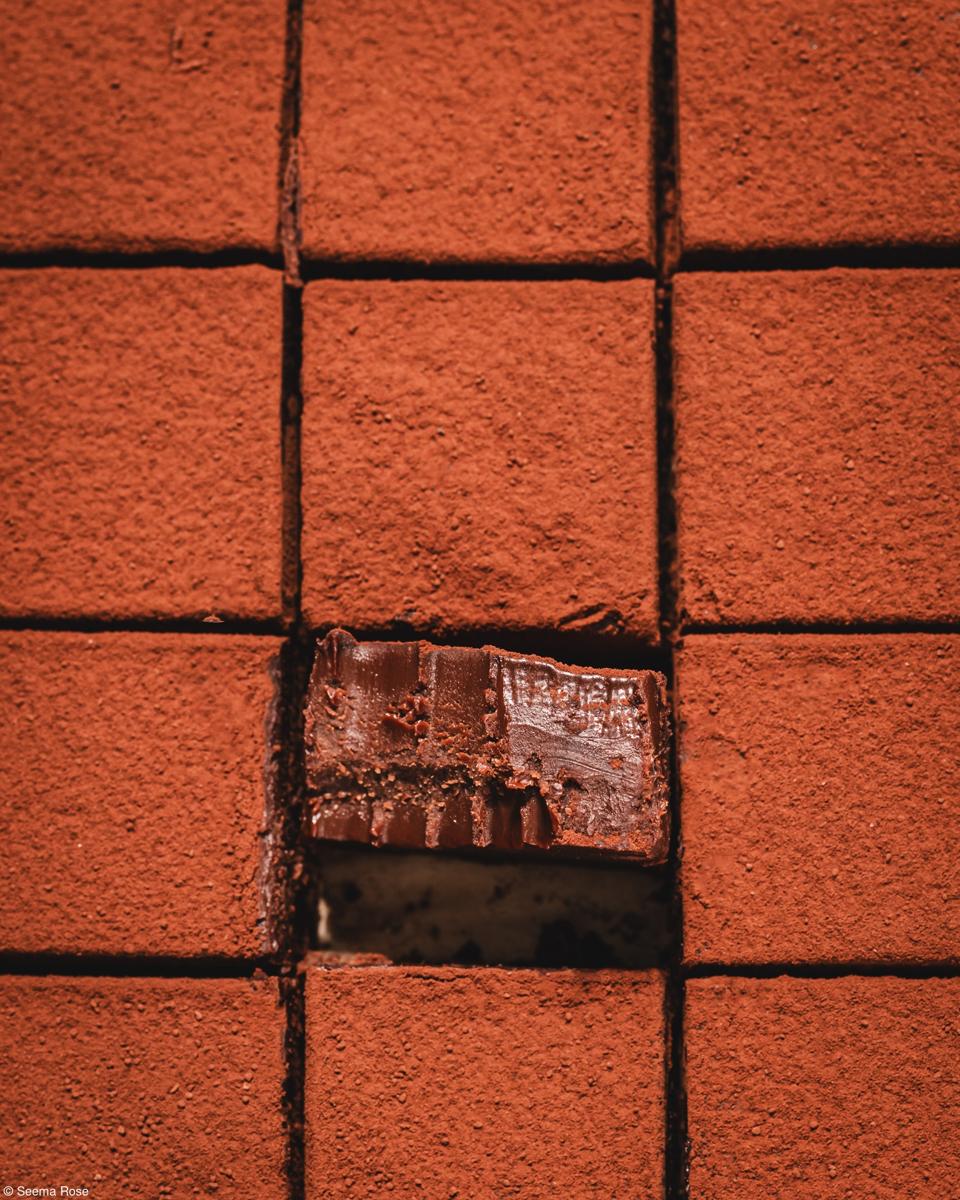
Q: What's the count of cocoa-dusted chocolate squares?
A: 11